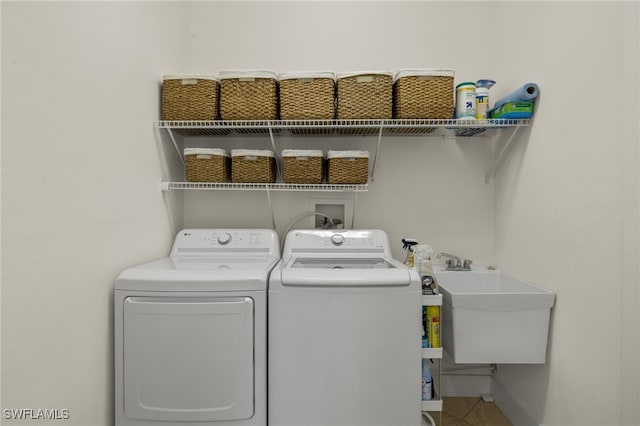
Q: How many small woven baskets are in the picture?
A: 4